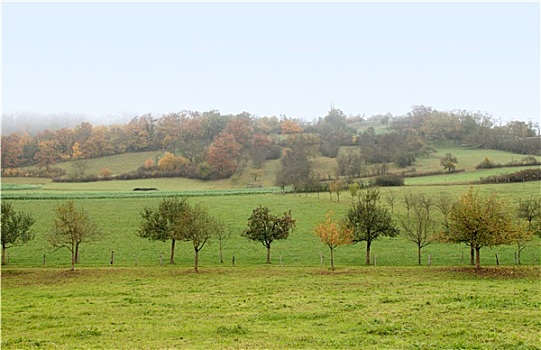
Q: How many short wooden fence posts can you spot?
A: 13